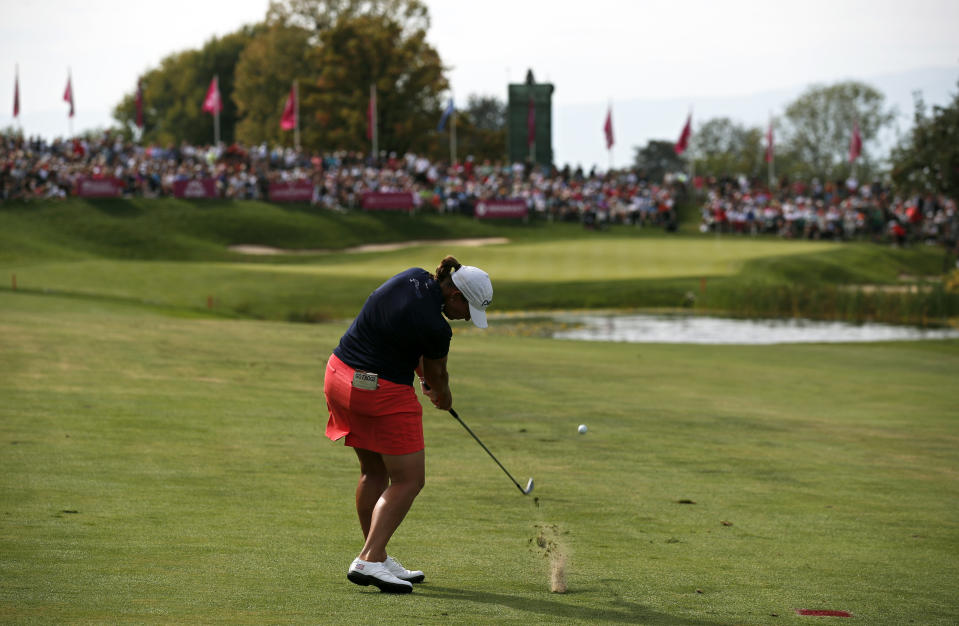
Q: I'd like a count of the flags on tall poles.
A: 12